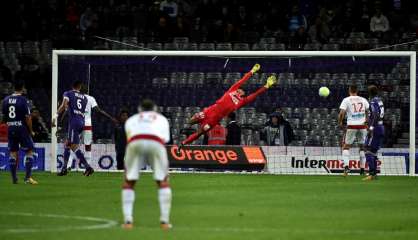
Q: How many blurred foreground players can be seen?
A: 1